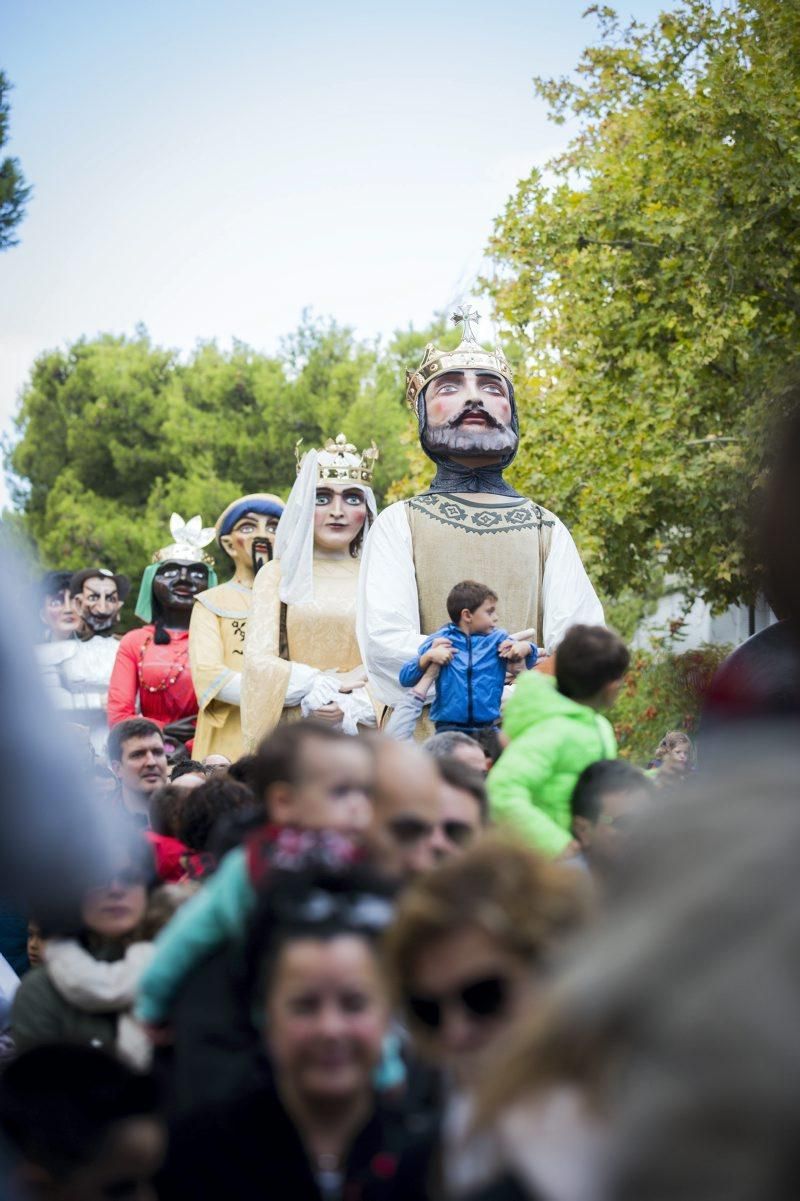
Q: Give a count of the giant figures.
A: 6